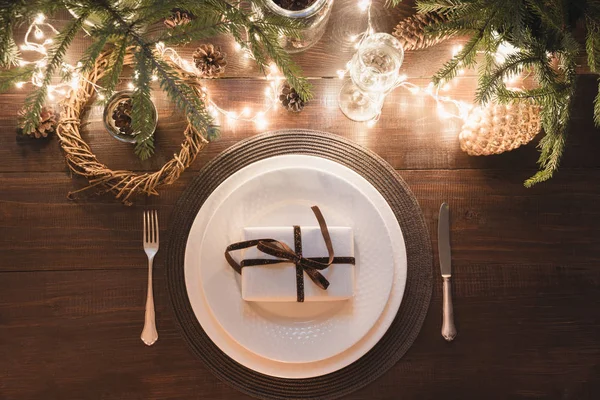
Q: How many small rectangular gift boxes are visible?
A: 1